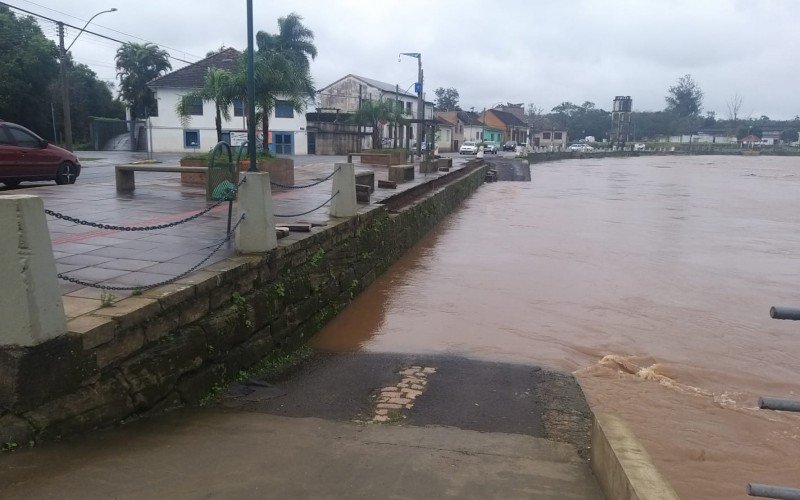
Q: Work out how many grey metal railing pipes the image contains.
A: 3